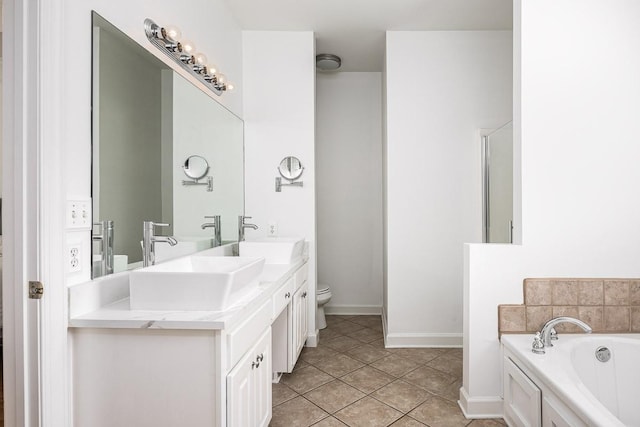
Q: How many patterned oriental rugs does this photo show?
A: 0